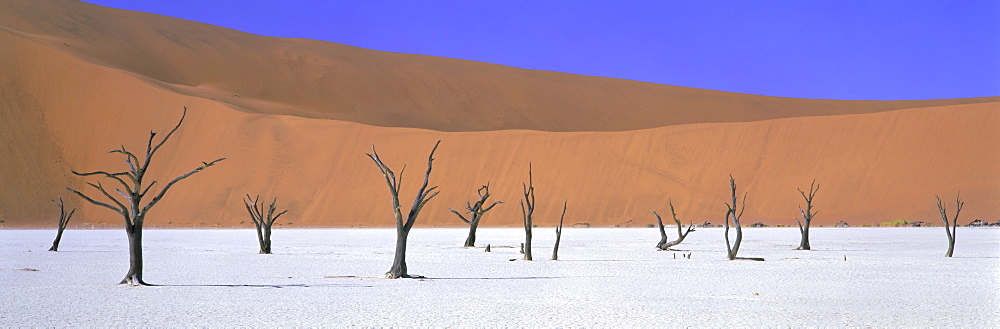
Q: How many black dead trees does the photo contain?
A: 11